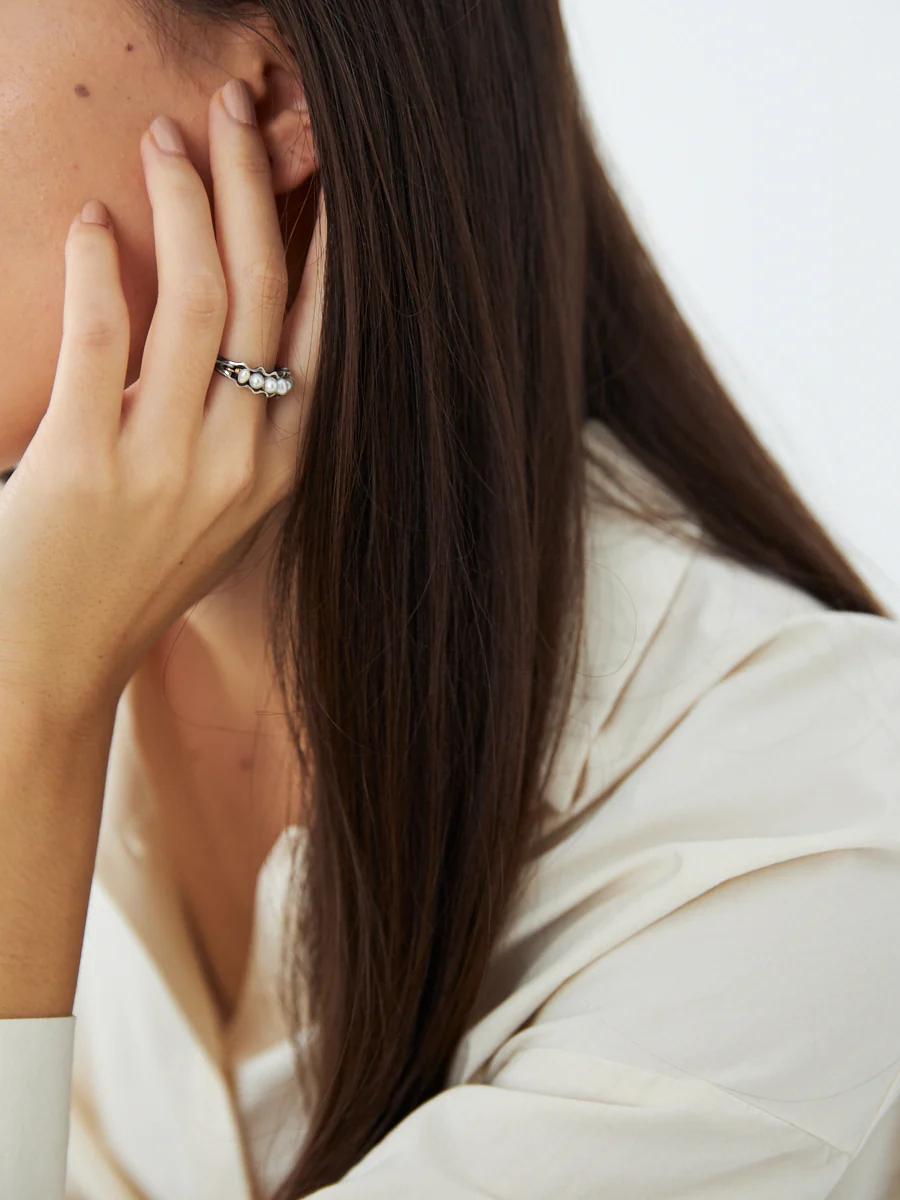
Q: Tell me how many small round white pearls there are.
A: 5